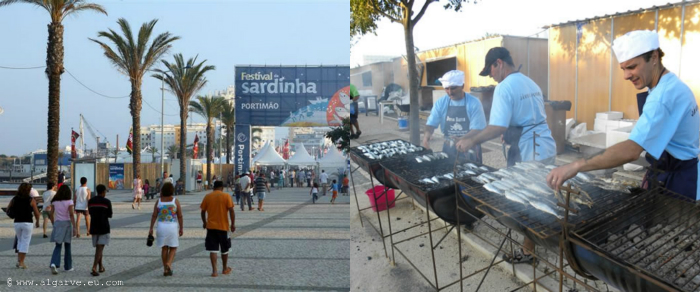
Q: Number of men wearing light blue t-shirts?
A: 3